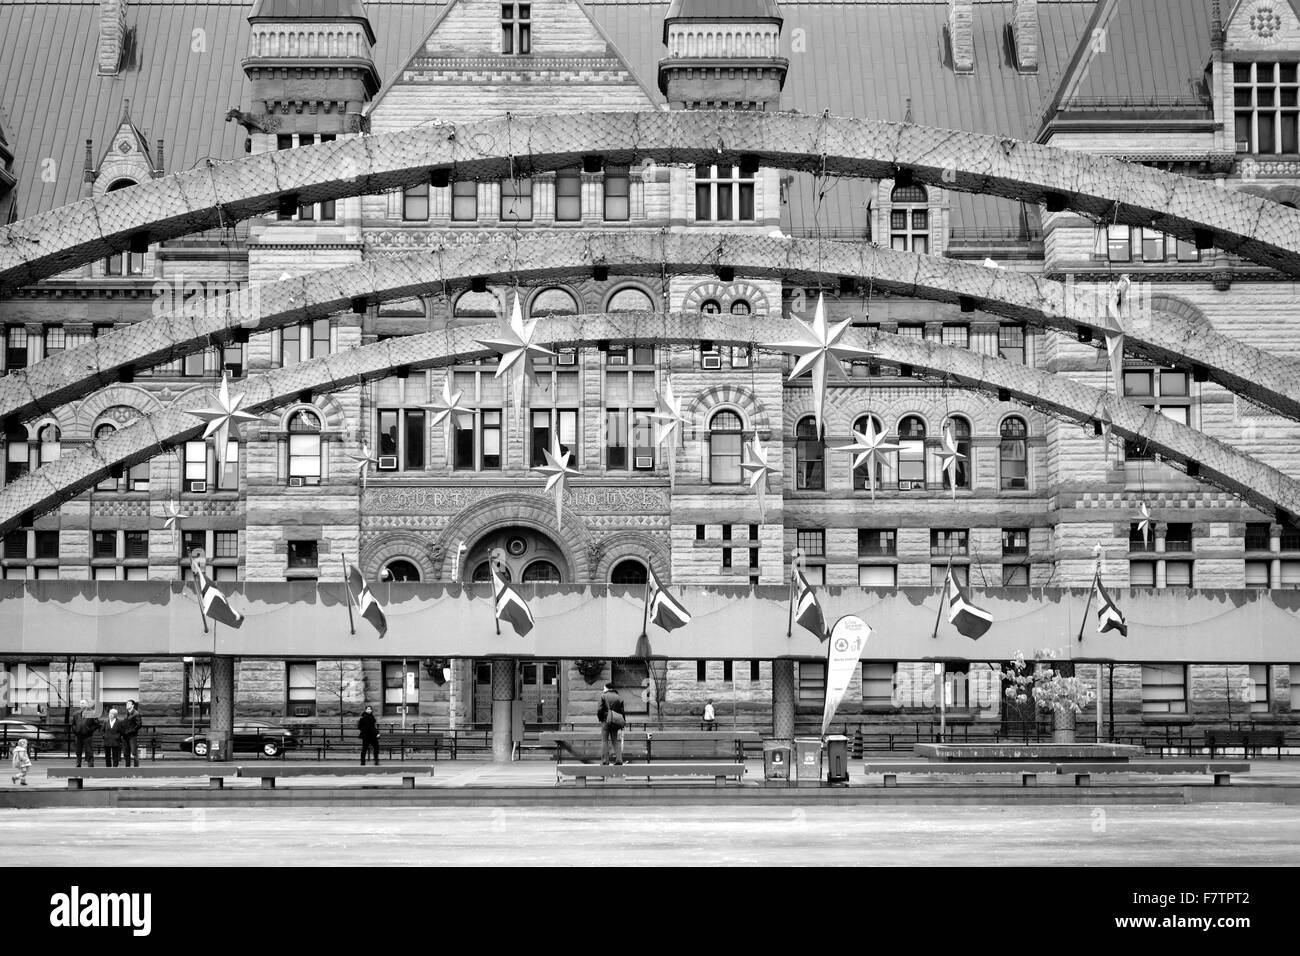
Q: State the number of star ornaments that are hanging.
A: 14